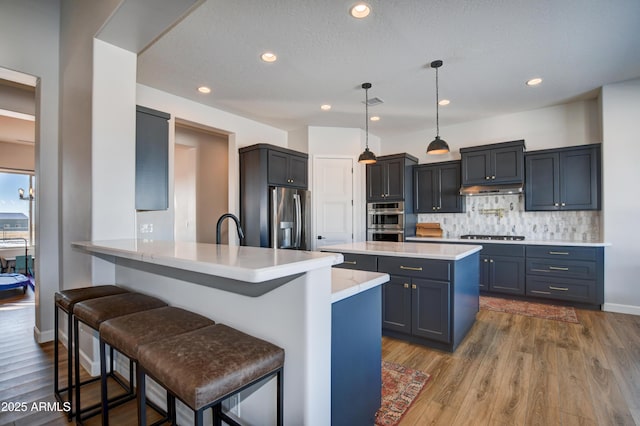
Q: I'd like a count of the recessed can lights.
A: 7